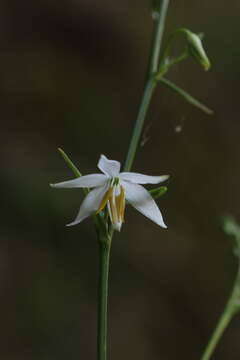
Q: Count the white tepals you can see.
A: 6